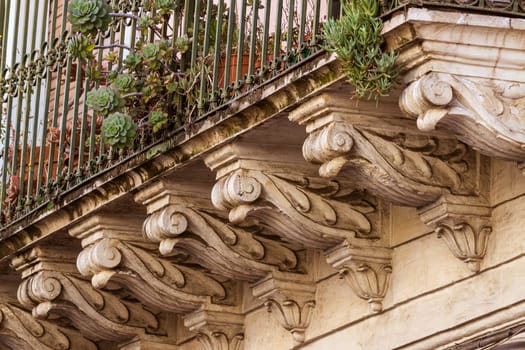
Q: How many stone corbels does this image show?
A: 7